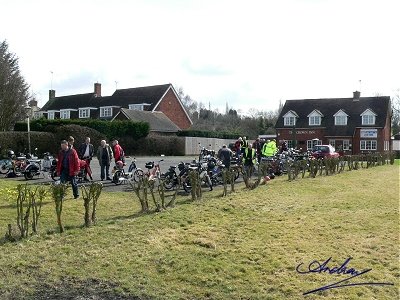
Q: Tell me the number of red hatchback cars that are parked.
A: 1